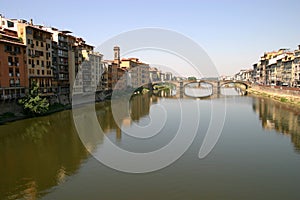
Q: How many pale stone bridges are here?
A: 1